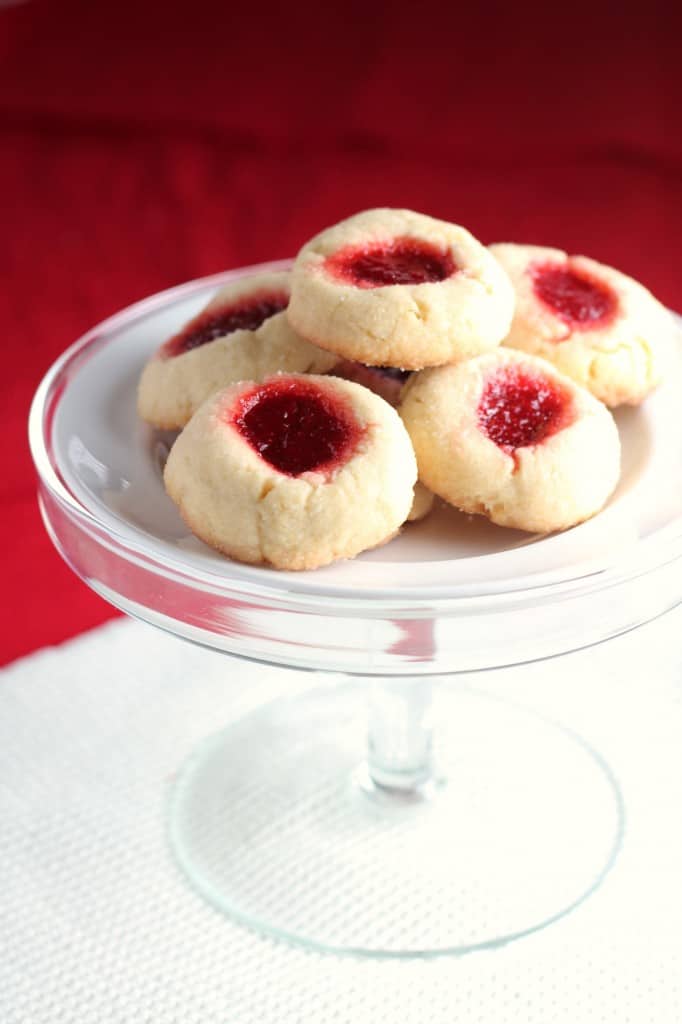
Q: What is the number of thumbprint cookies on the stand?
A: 6